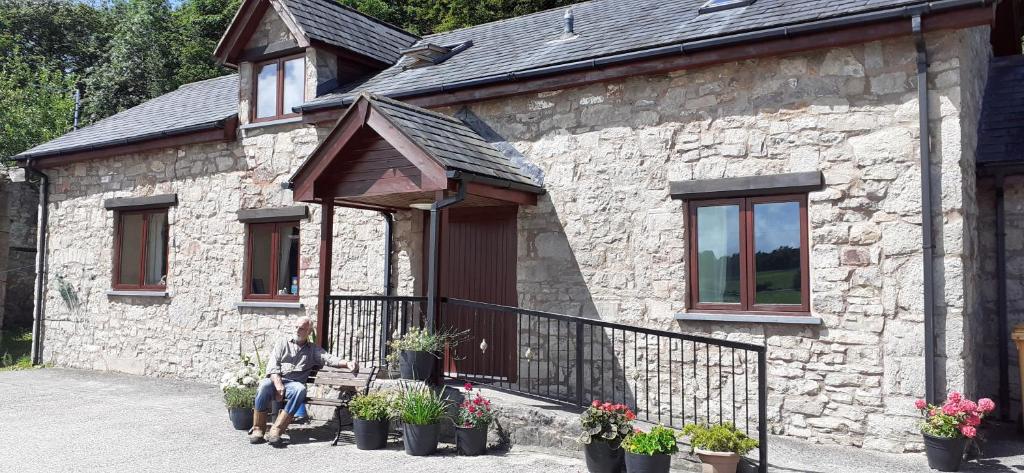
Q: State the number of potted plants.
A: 9